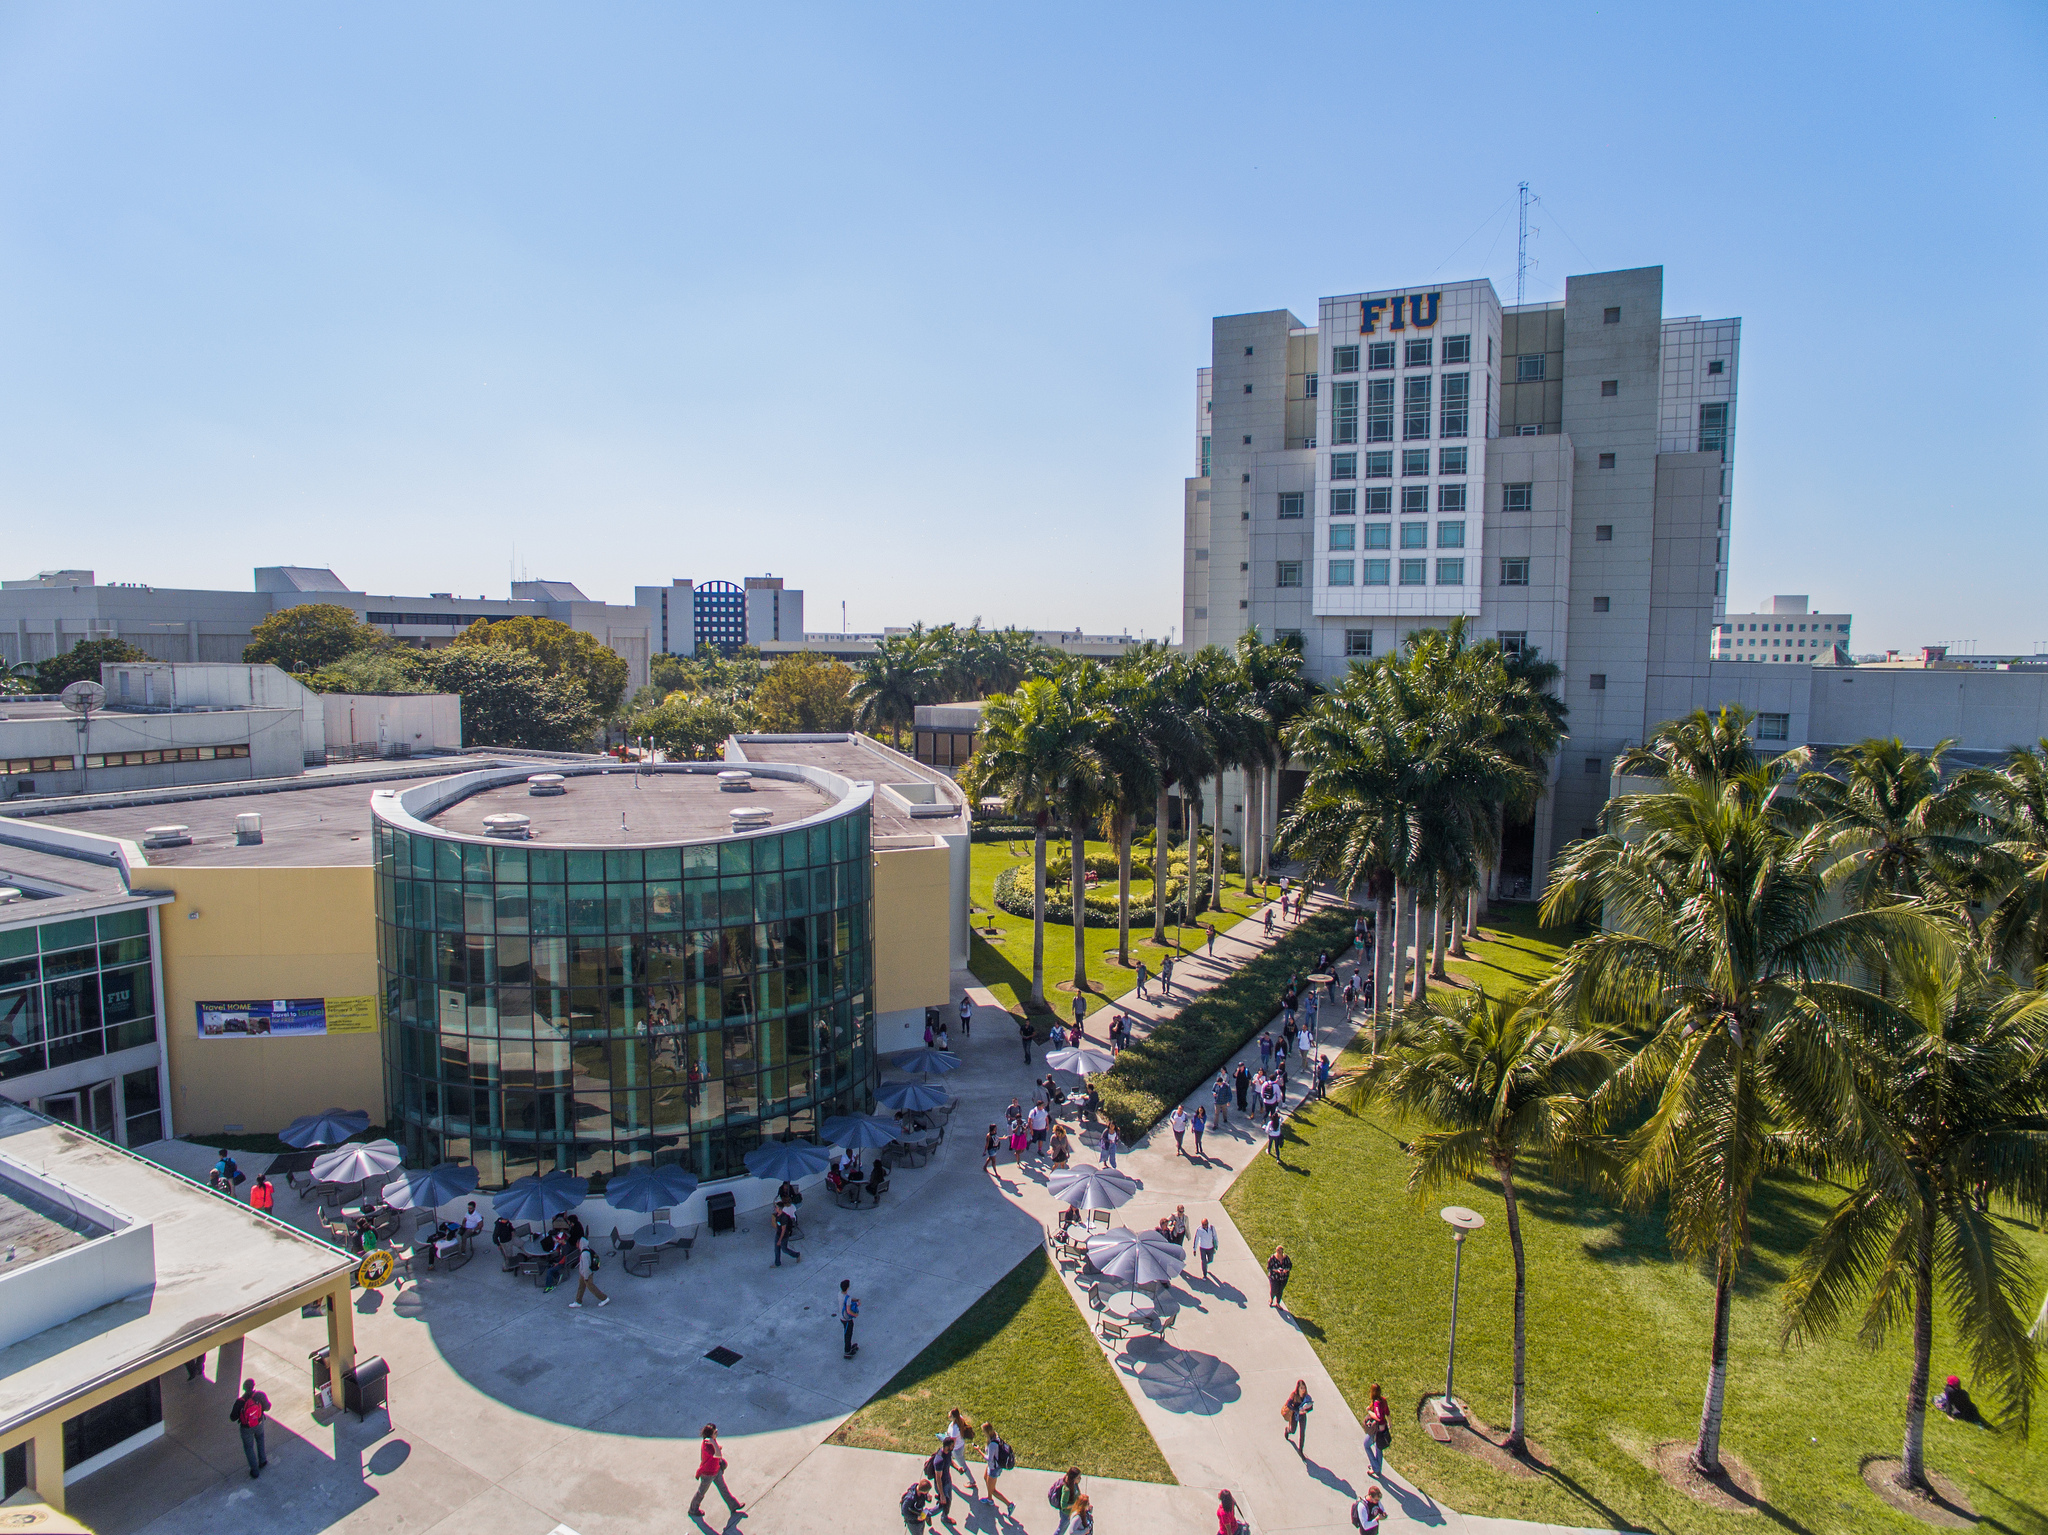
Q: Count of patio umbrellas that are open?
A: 12